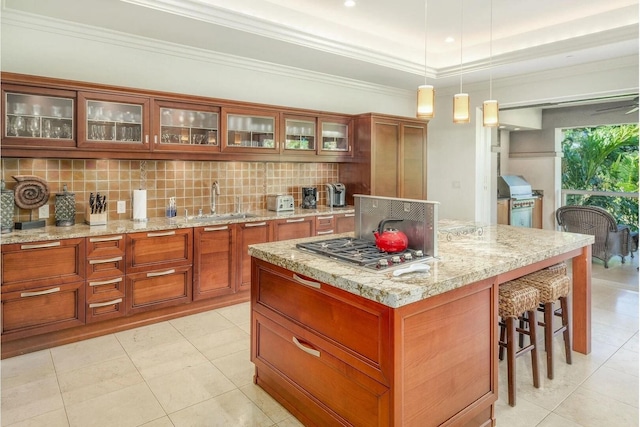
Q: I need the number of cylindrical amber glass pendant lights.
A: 3